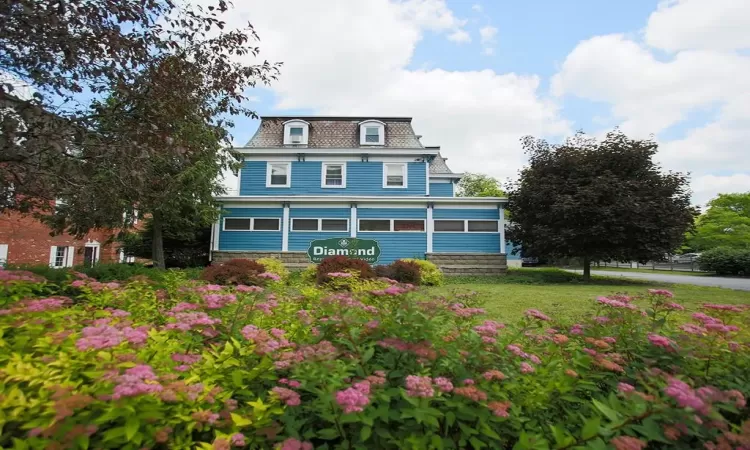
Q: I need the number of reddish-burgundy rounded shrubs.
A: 3